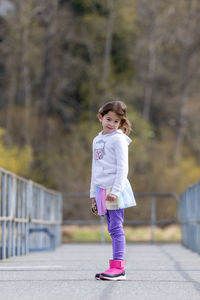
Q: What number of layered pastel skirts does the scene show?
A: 1